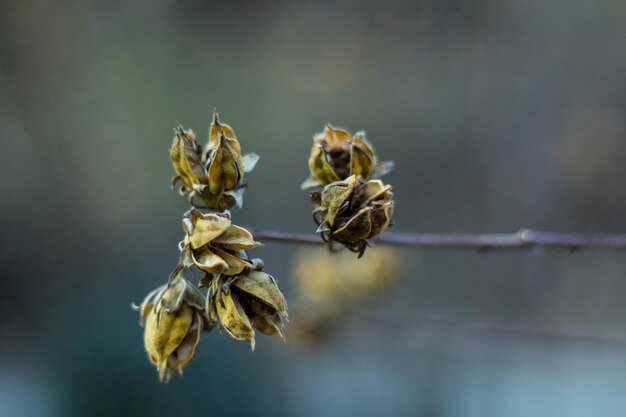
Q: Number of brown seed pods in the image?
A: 6